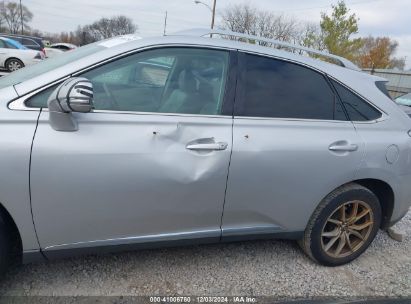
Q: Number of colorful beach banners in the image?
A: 0